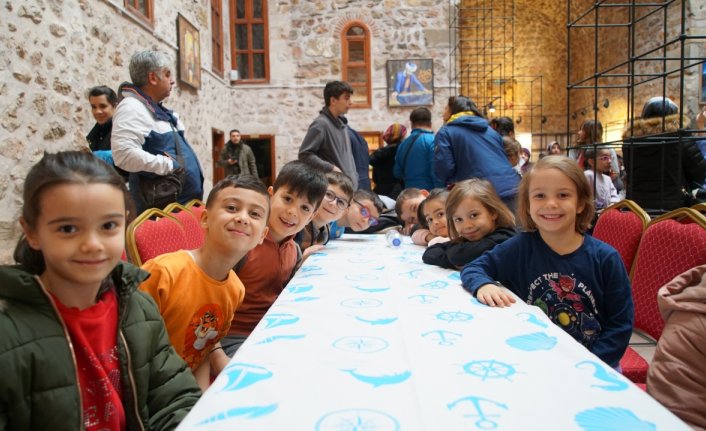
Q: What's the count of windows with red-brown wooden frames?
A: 4